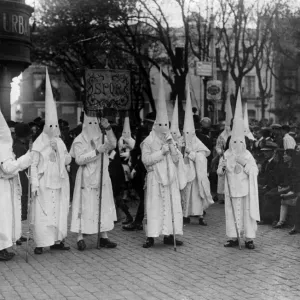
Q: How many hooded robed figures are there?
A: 10